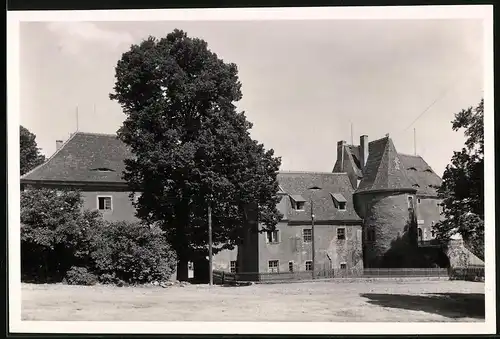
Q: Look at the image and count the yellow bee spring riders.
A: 0